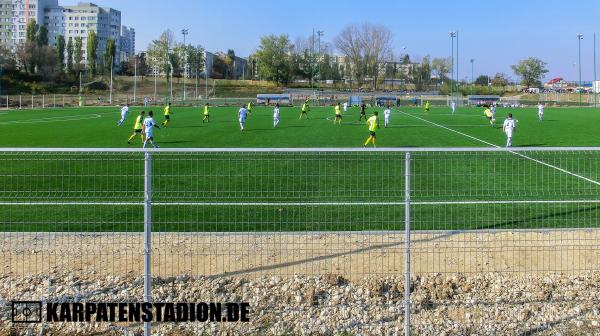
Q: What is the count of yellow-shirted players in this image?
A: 9